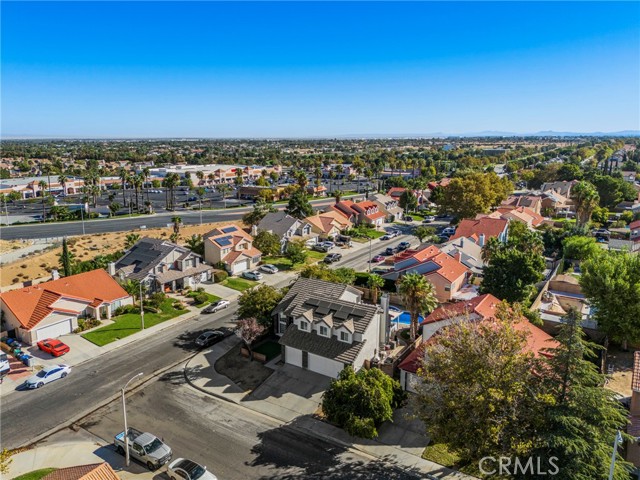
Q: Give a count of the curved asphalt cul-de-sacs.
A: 1